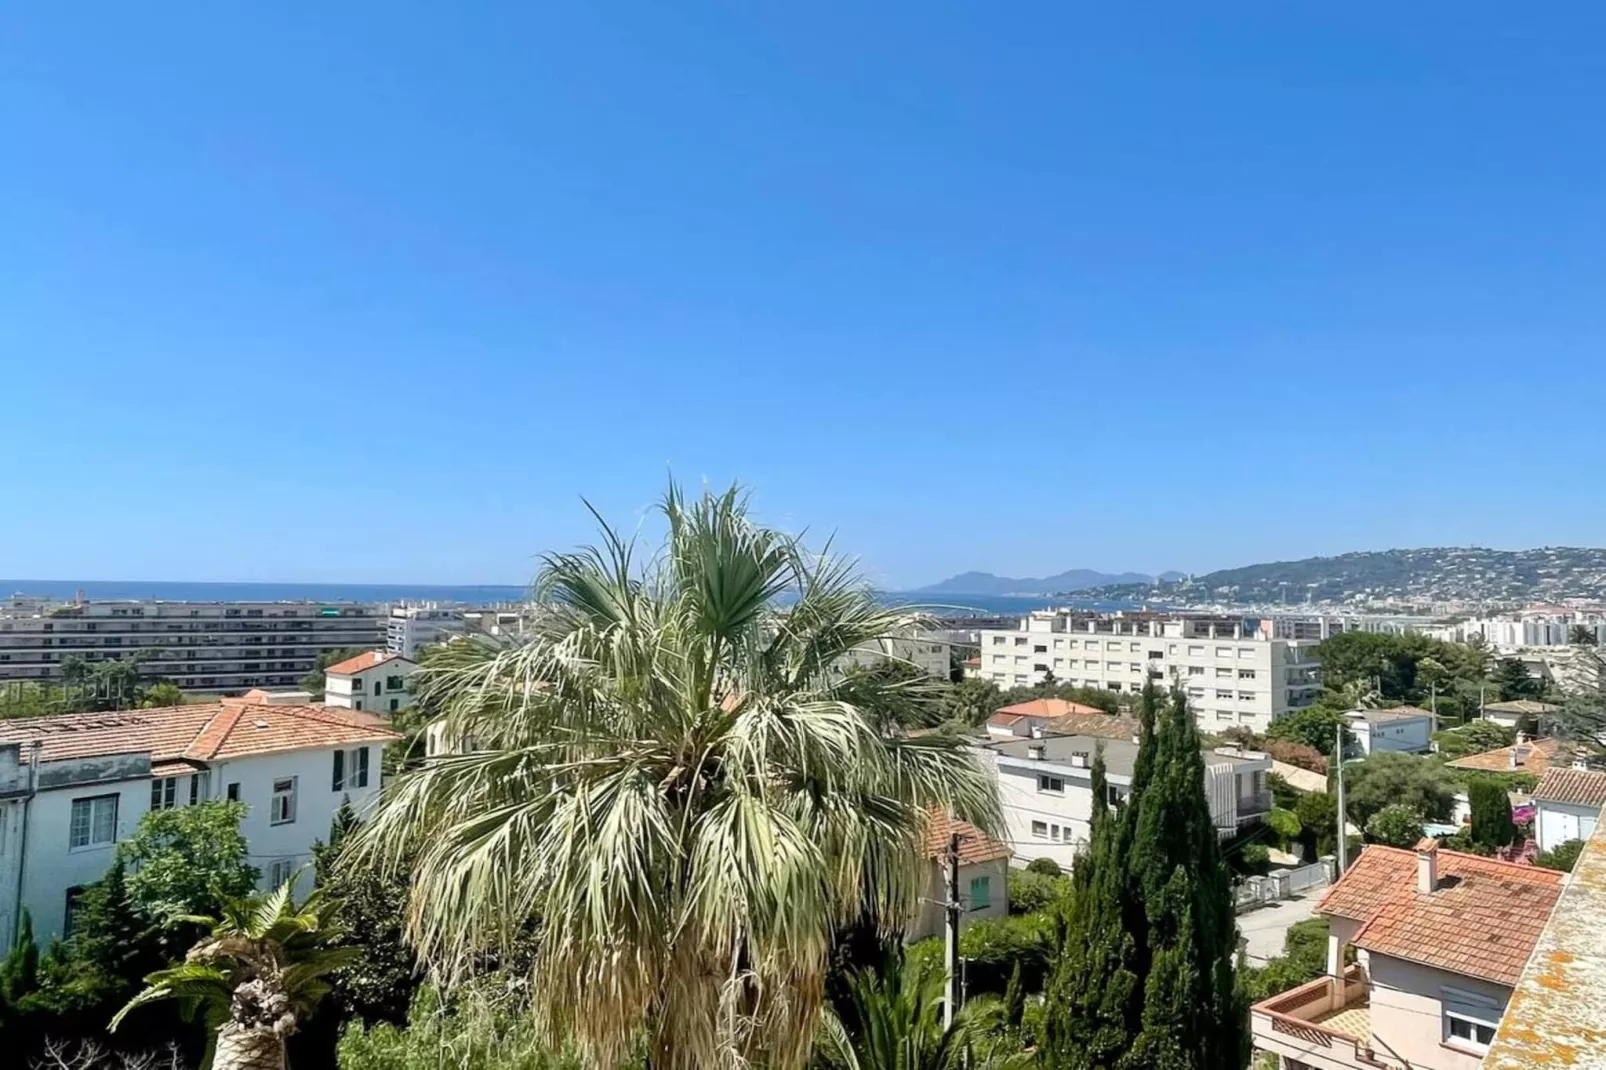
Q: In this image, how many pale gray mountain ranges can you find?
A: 1